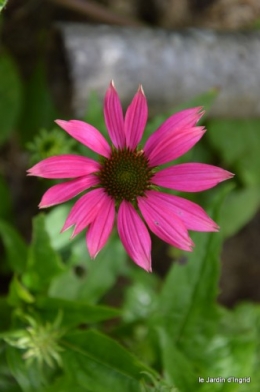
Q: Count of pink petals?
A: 13